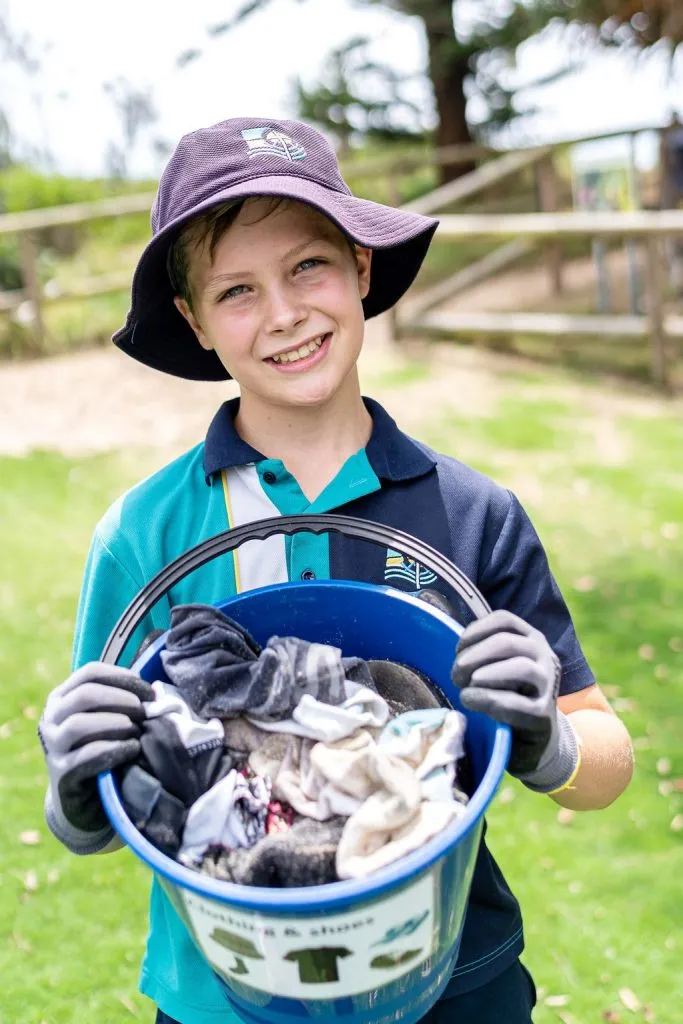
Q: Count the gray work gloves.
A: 2